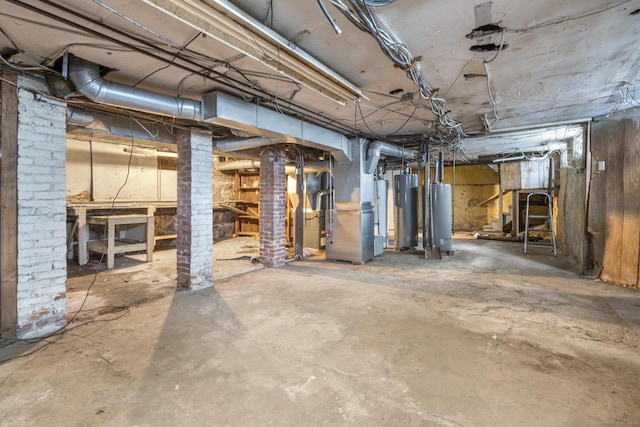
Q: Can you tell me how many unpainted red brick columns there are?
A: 1